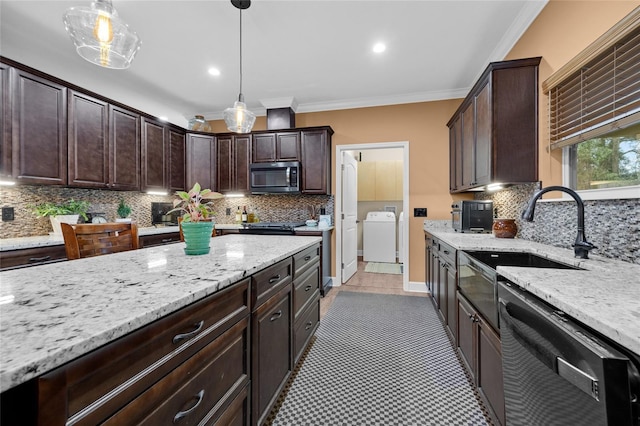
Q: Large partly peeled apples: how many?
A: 0